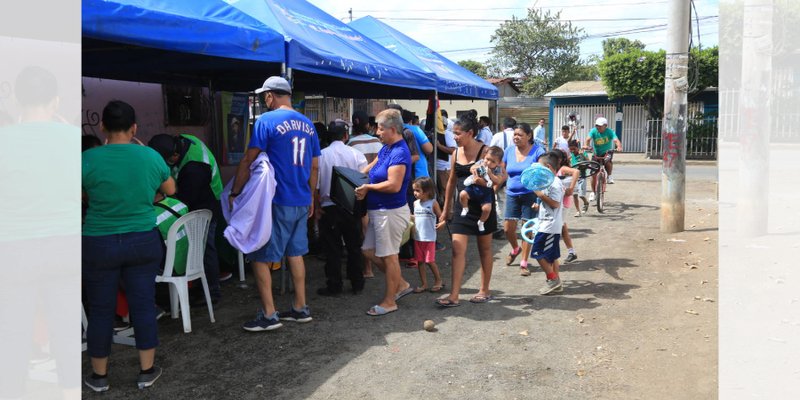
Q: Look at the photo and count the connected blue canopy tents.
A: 3